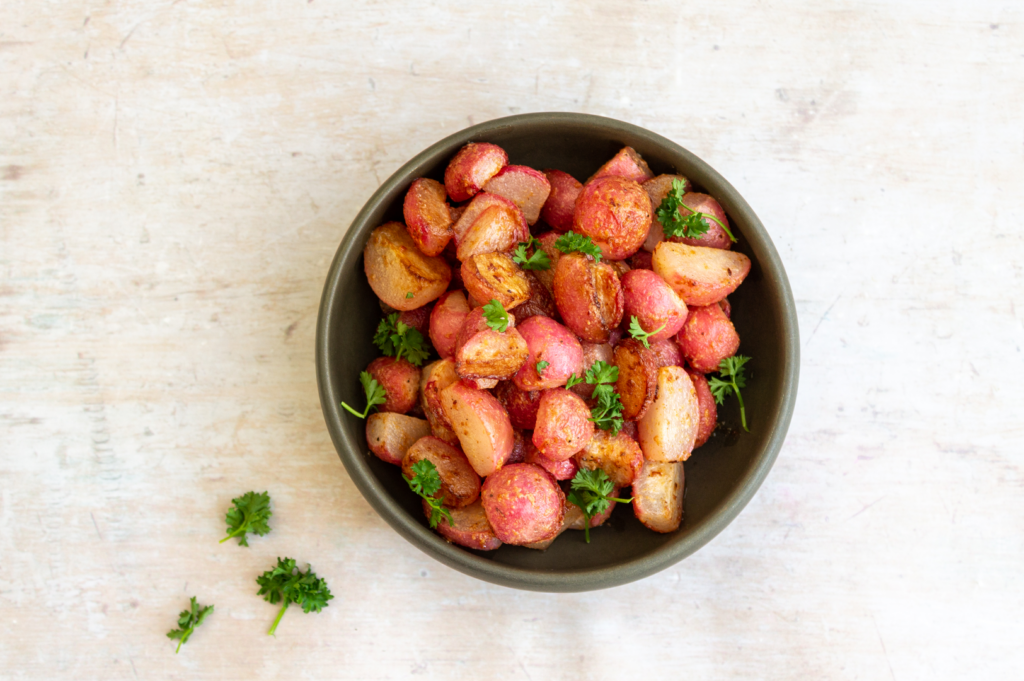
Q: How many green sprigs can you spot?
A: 14